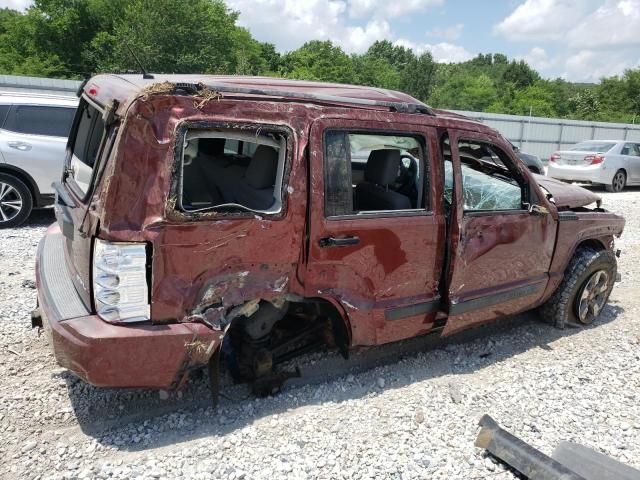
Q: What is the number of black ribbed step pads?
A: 1